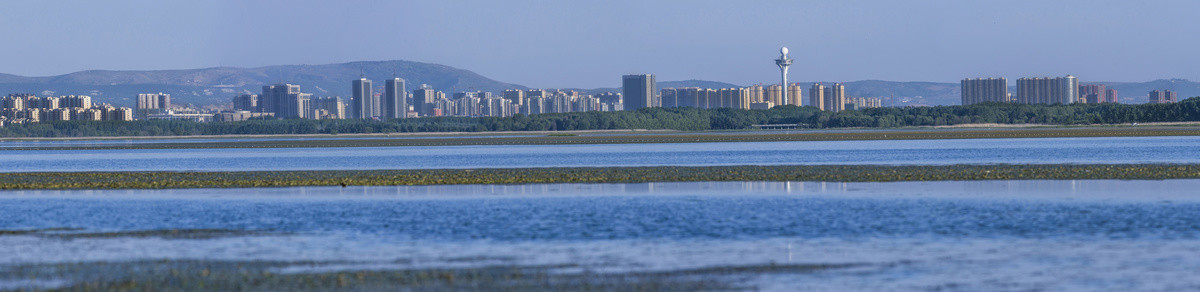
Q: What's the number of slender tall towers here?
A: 1